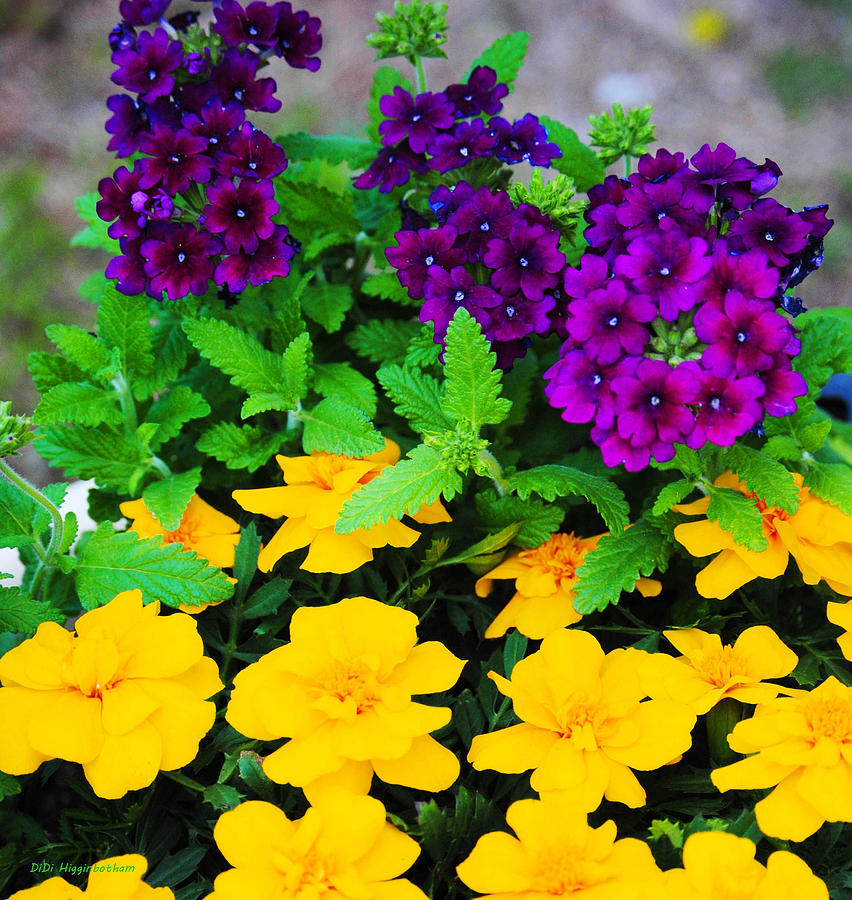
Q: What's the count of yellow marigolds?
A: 14